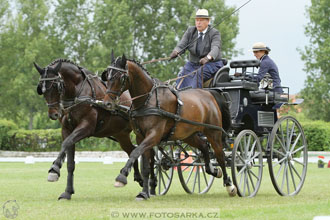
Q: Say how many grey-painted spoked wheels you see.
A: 4